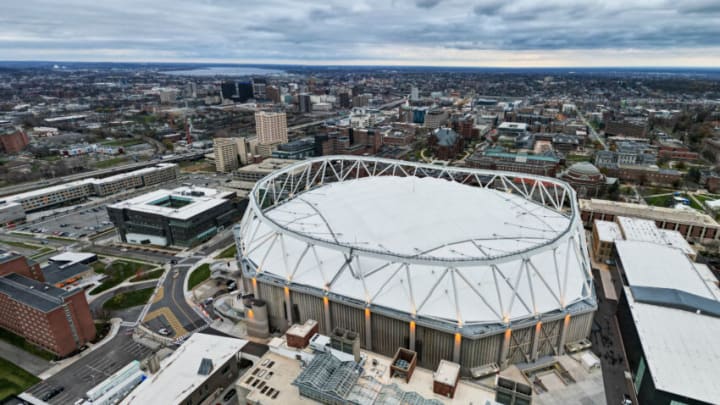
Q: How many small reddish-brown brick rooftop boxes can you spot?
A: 3